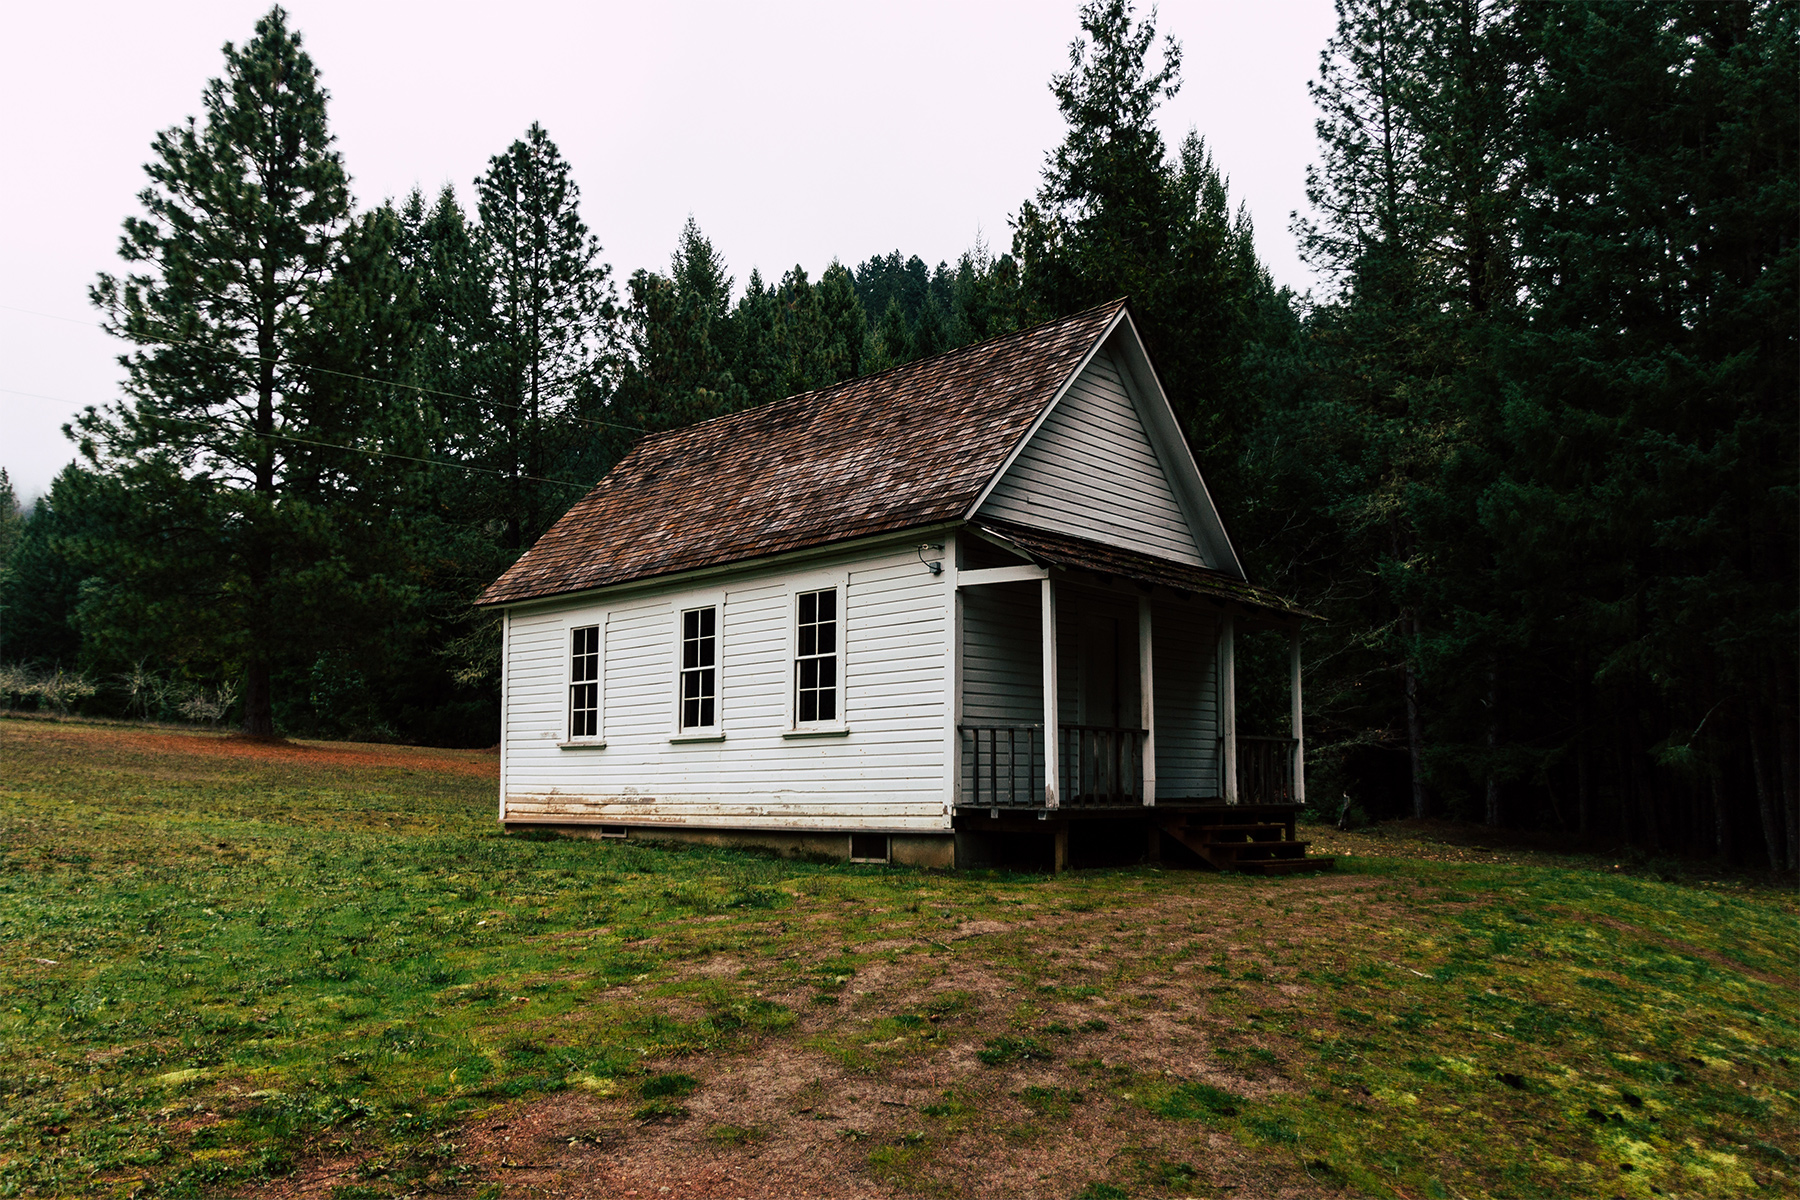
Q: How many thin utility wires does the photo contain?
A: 2